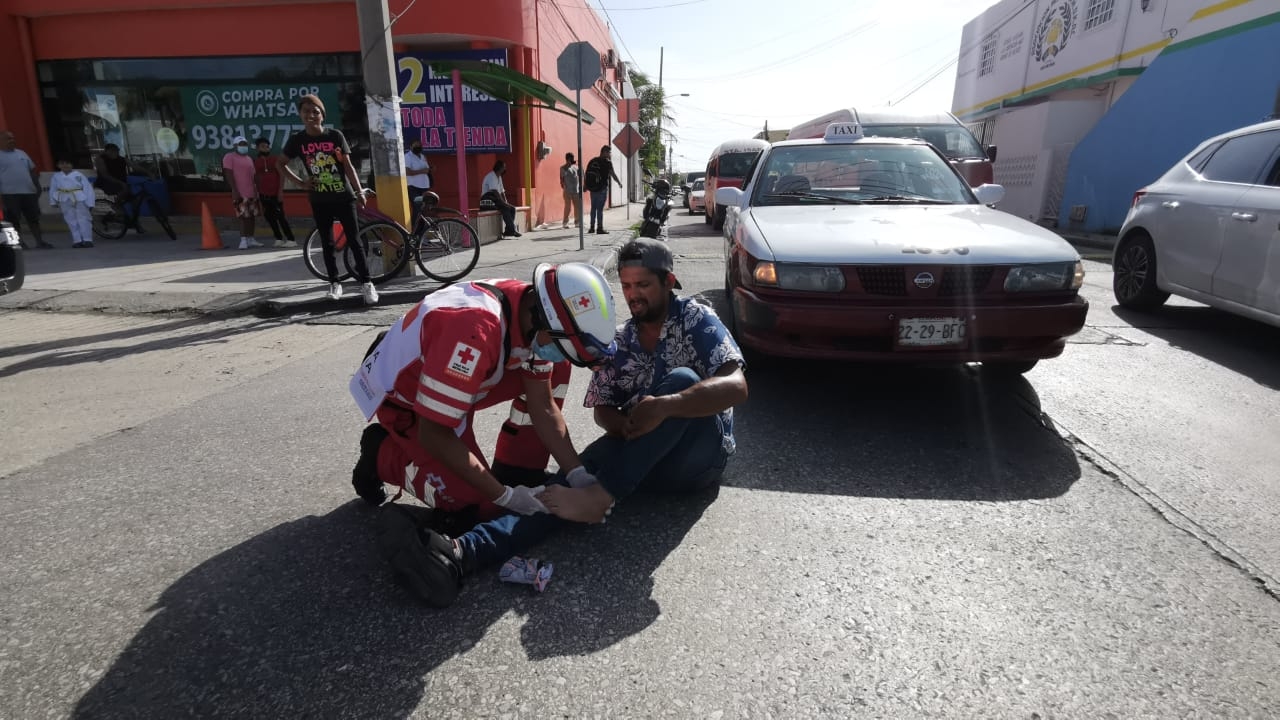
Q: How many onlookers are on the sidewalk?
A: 10